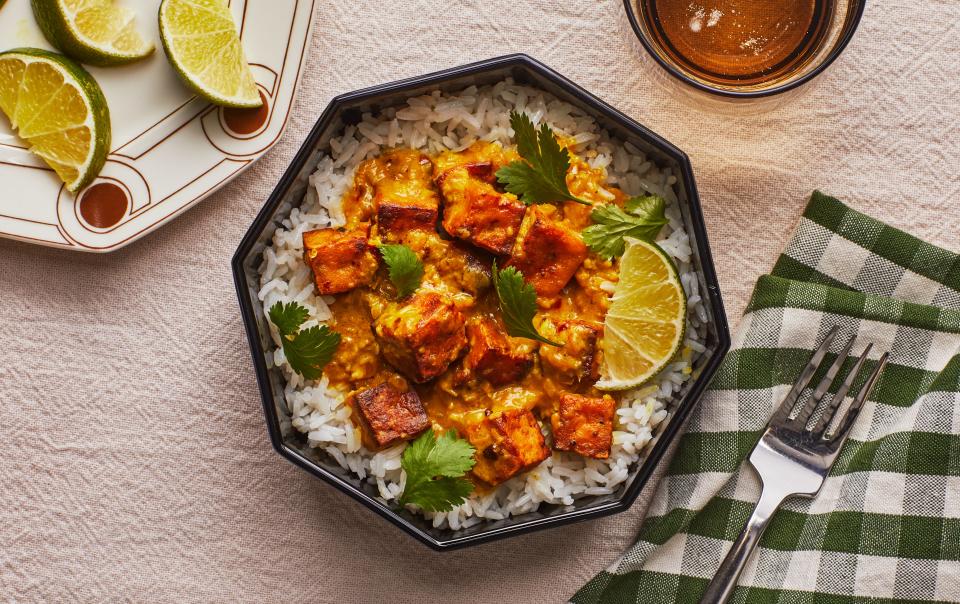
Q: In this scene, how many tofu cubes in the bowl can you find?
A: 10